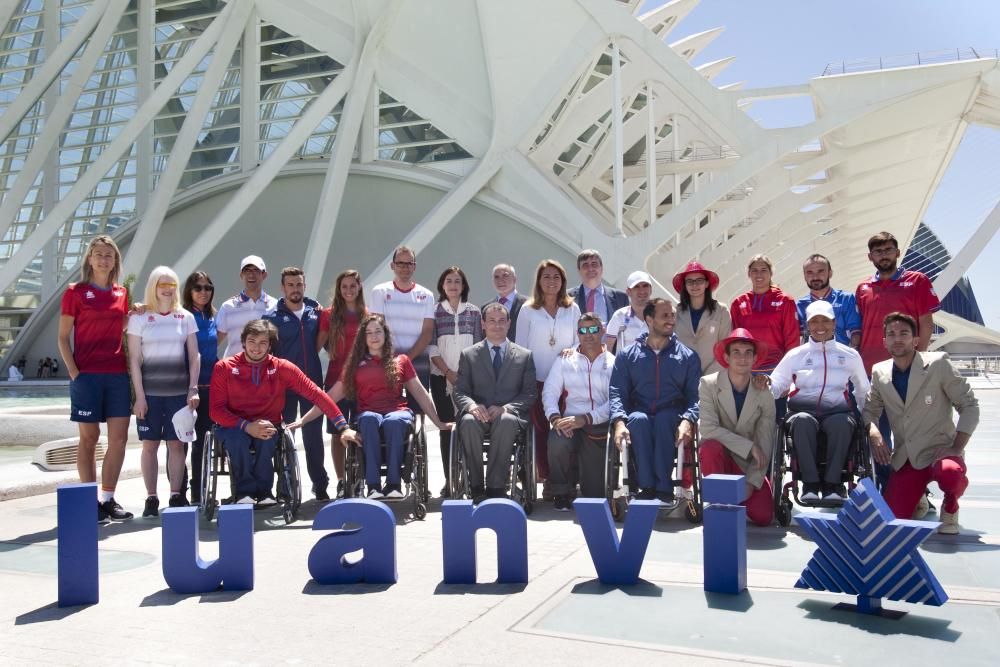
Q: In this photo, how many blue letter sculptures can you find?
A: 6